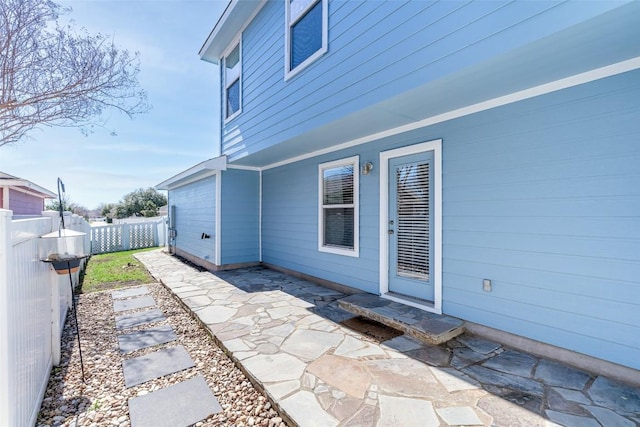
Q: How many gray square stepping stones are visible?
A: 6